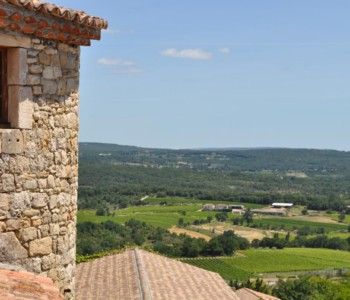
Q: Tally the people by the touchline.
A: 0